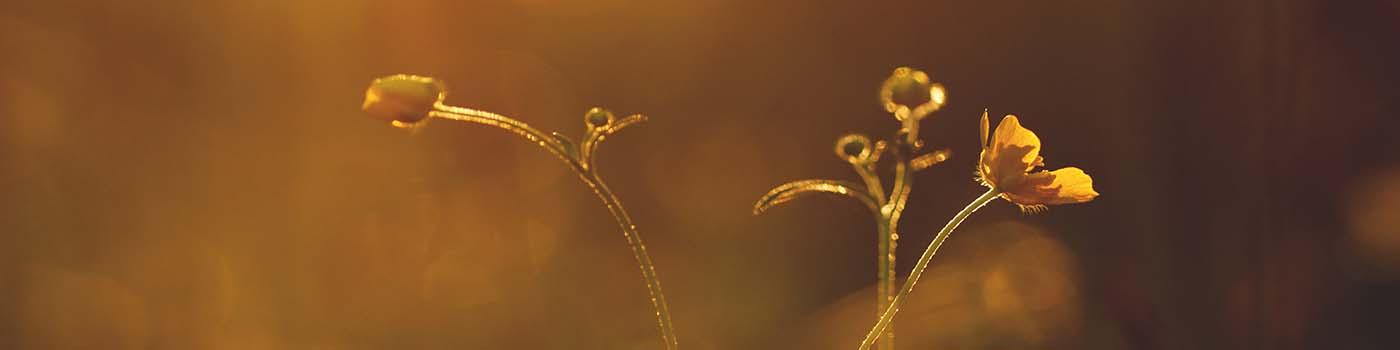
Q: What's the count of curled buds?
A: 4